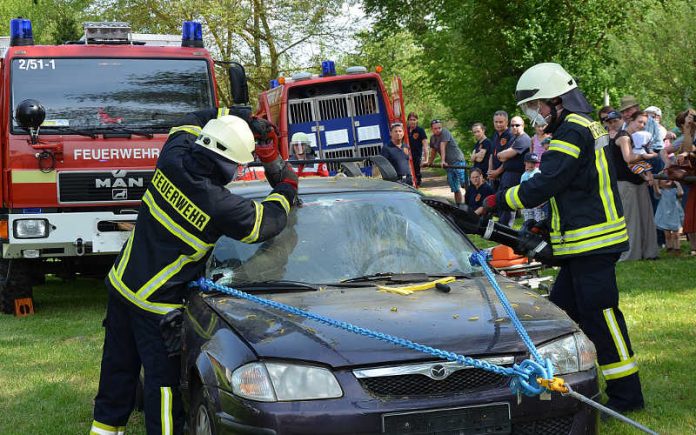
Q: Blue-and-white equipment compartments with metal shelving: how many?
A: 1